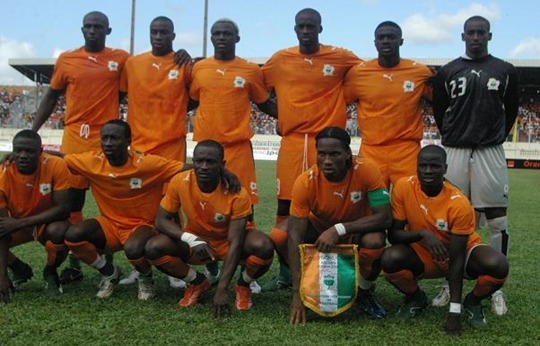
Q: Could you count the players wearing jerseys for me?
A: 11